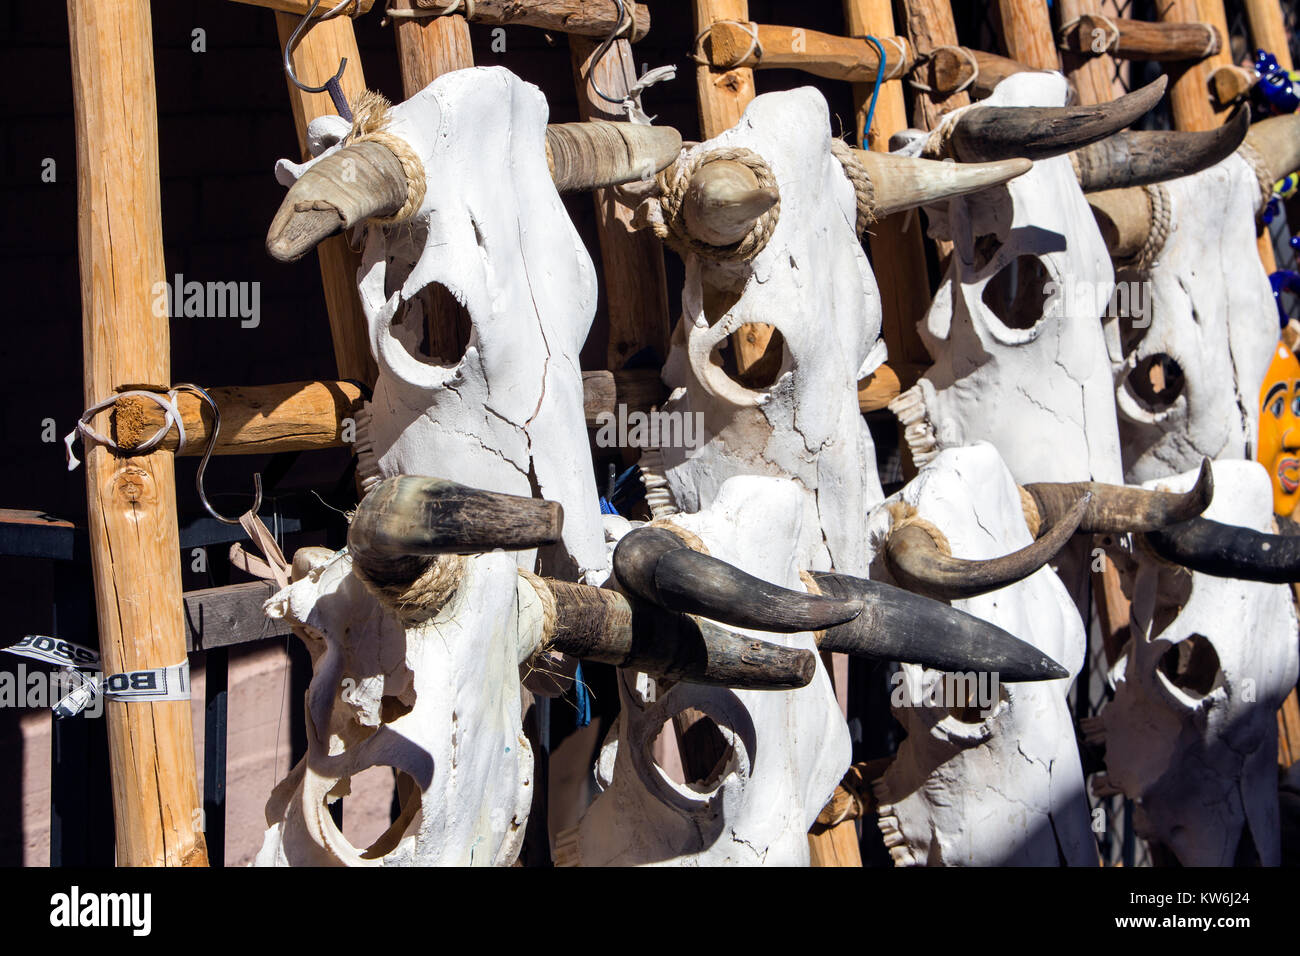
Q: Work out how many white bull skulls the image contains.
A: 8